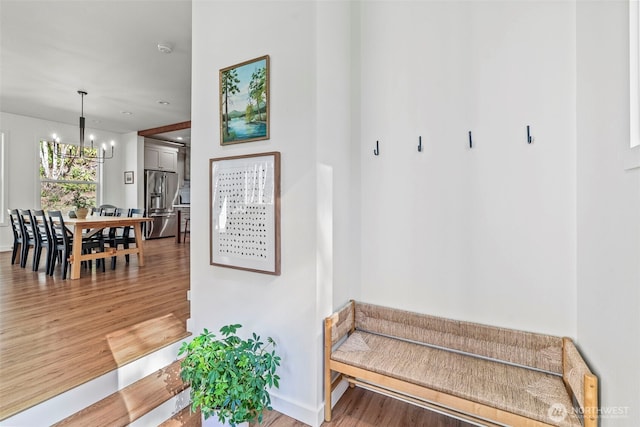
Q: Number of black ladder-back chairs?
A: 8